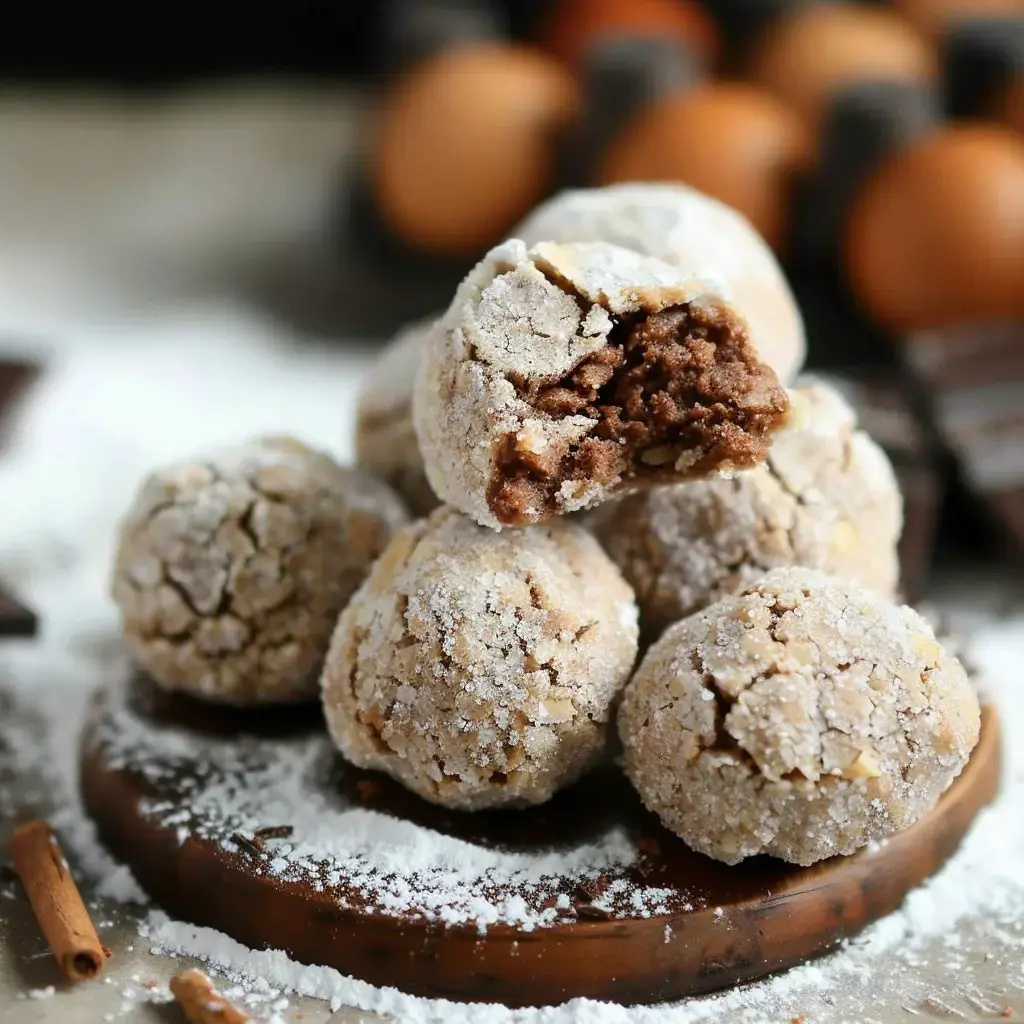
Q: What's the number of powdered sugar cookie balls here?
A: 7